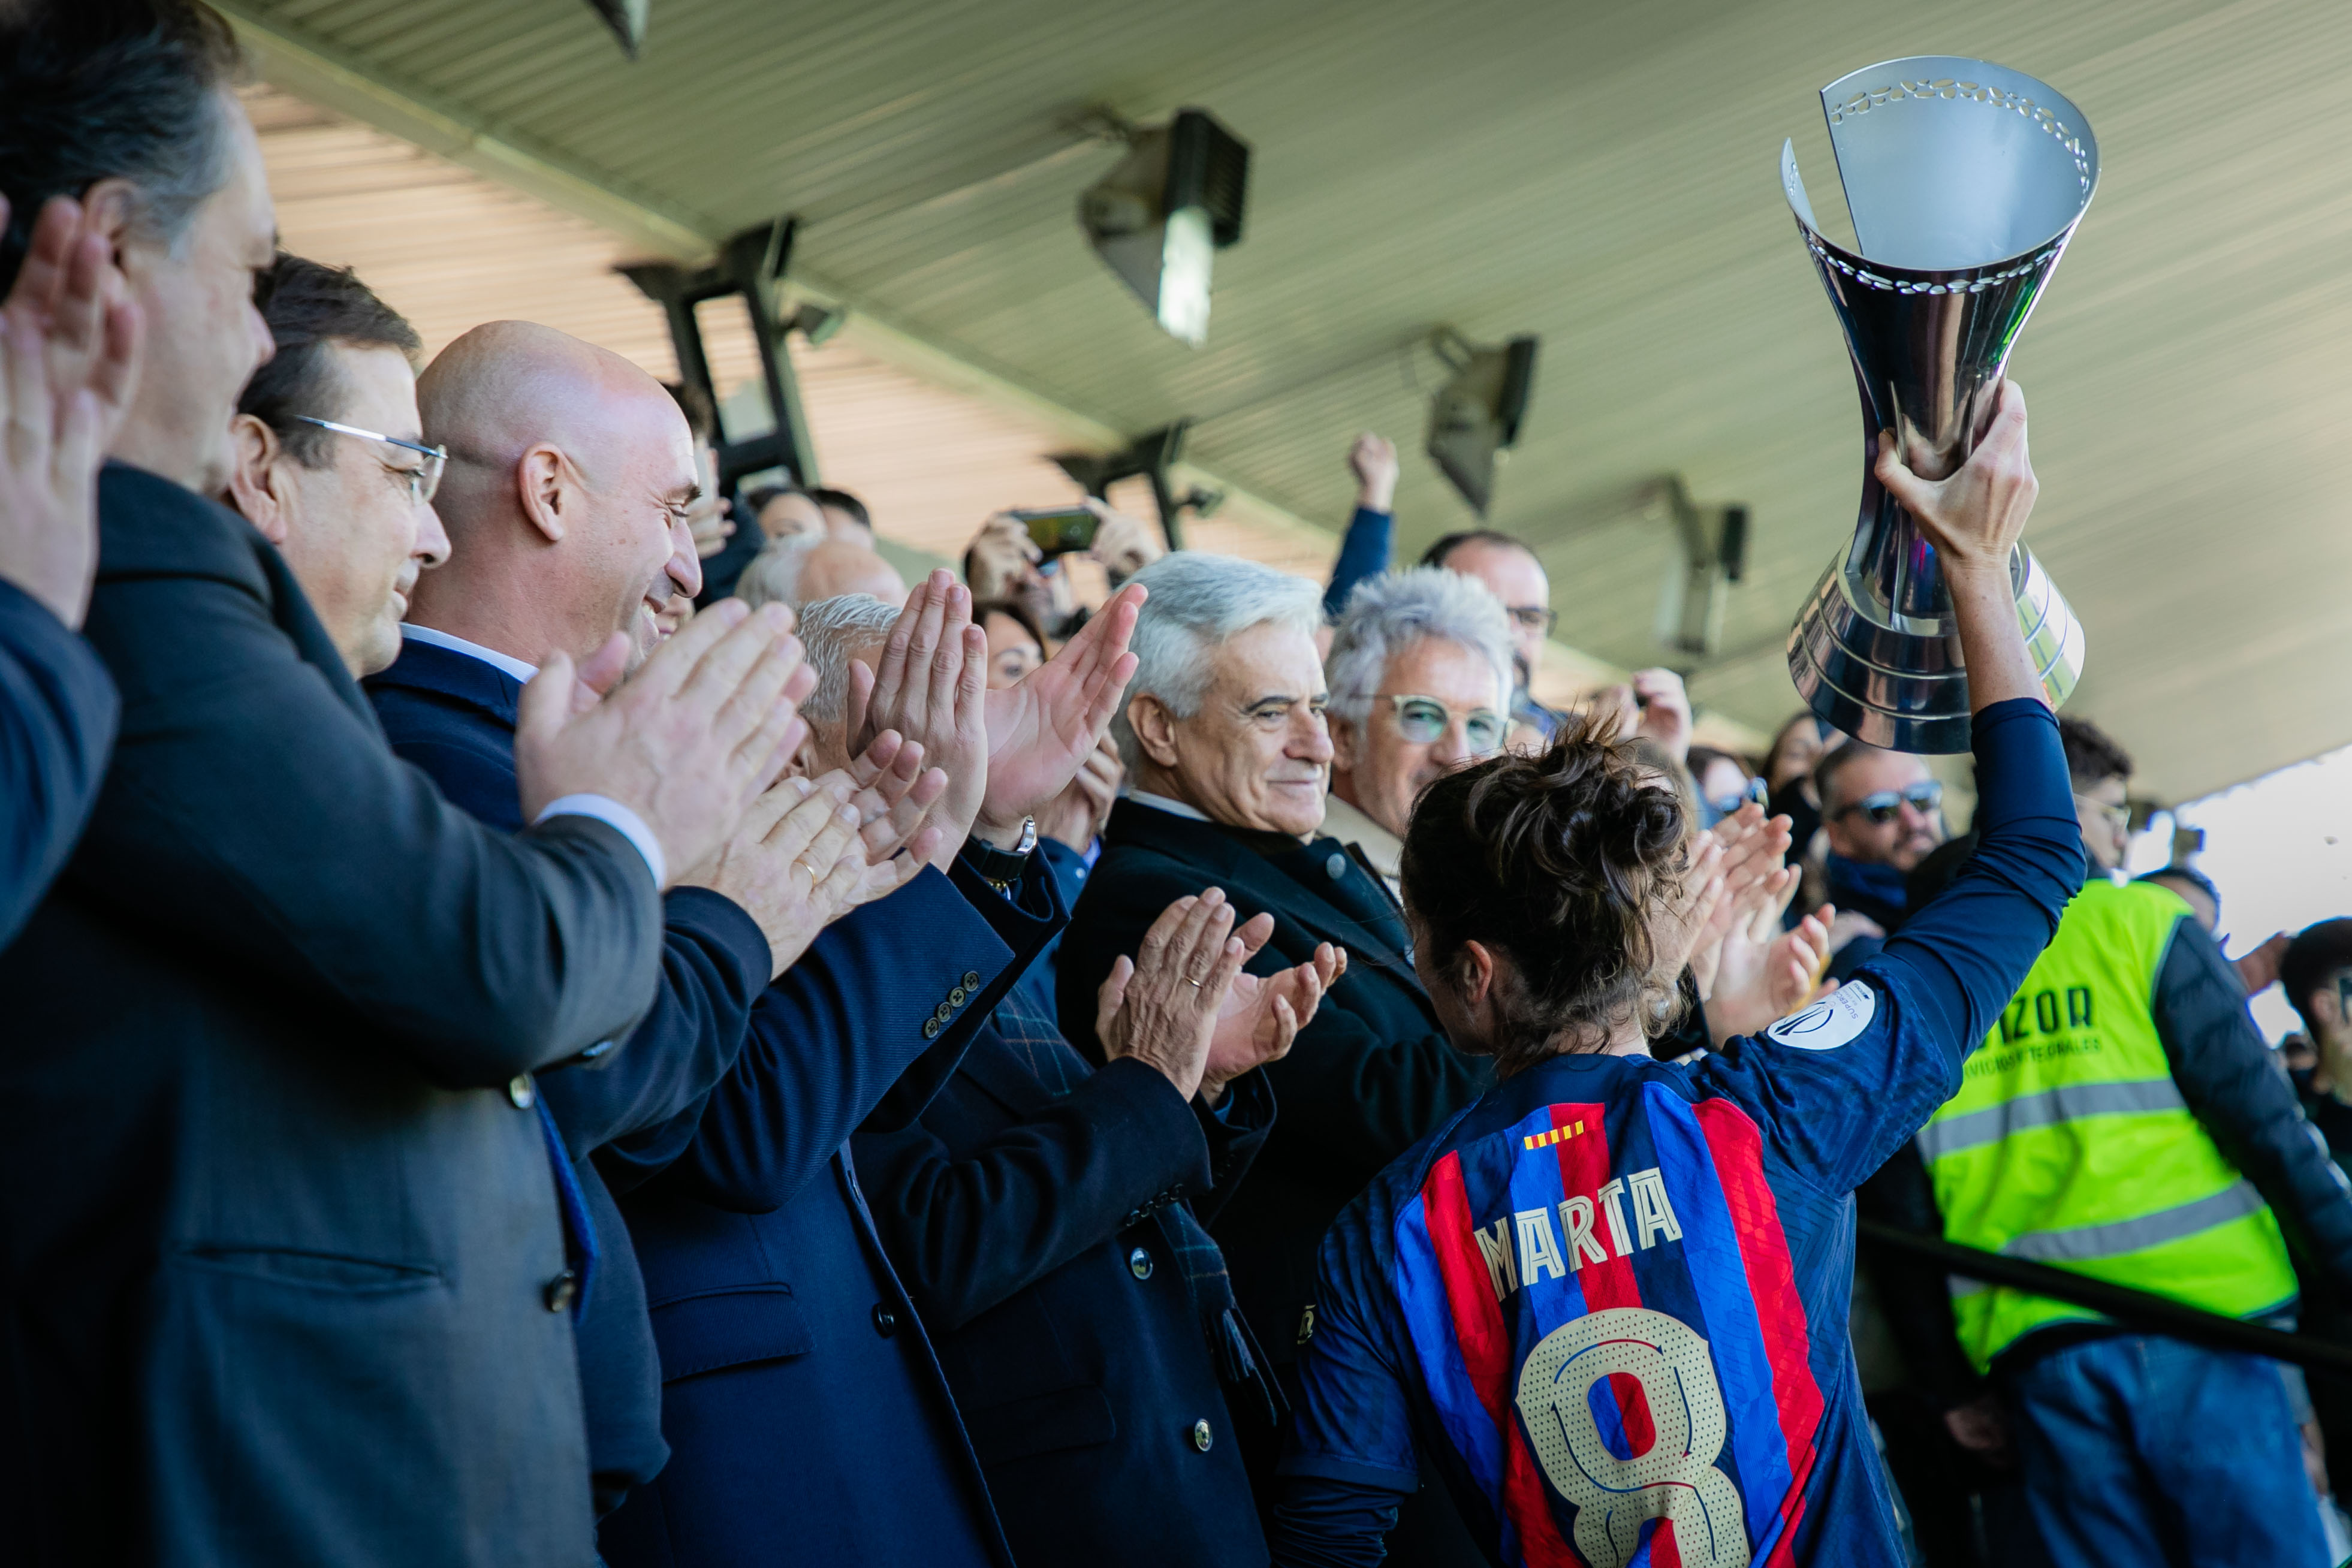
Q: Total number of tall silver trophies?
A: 1